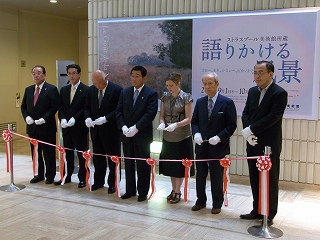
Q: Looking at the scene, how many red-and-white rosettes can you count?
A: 9